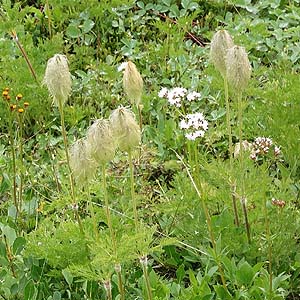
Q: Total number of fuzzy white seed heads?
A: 7